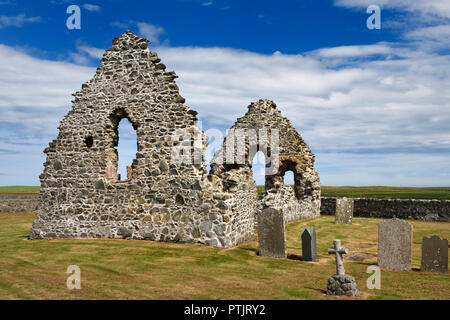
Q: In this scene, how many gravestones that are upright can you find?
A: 6